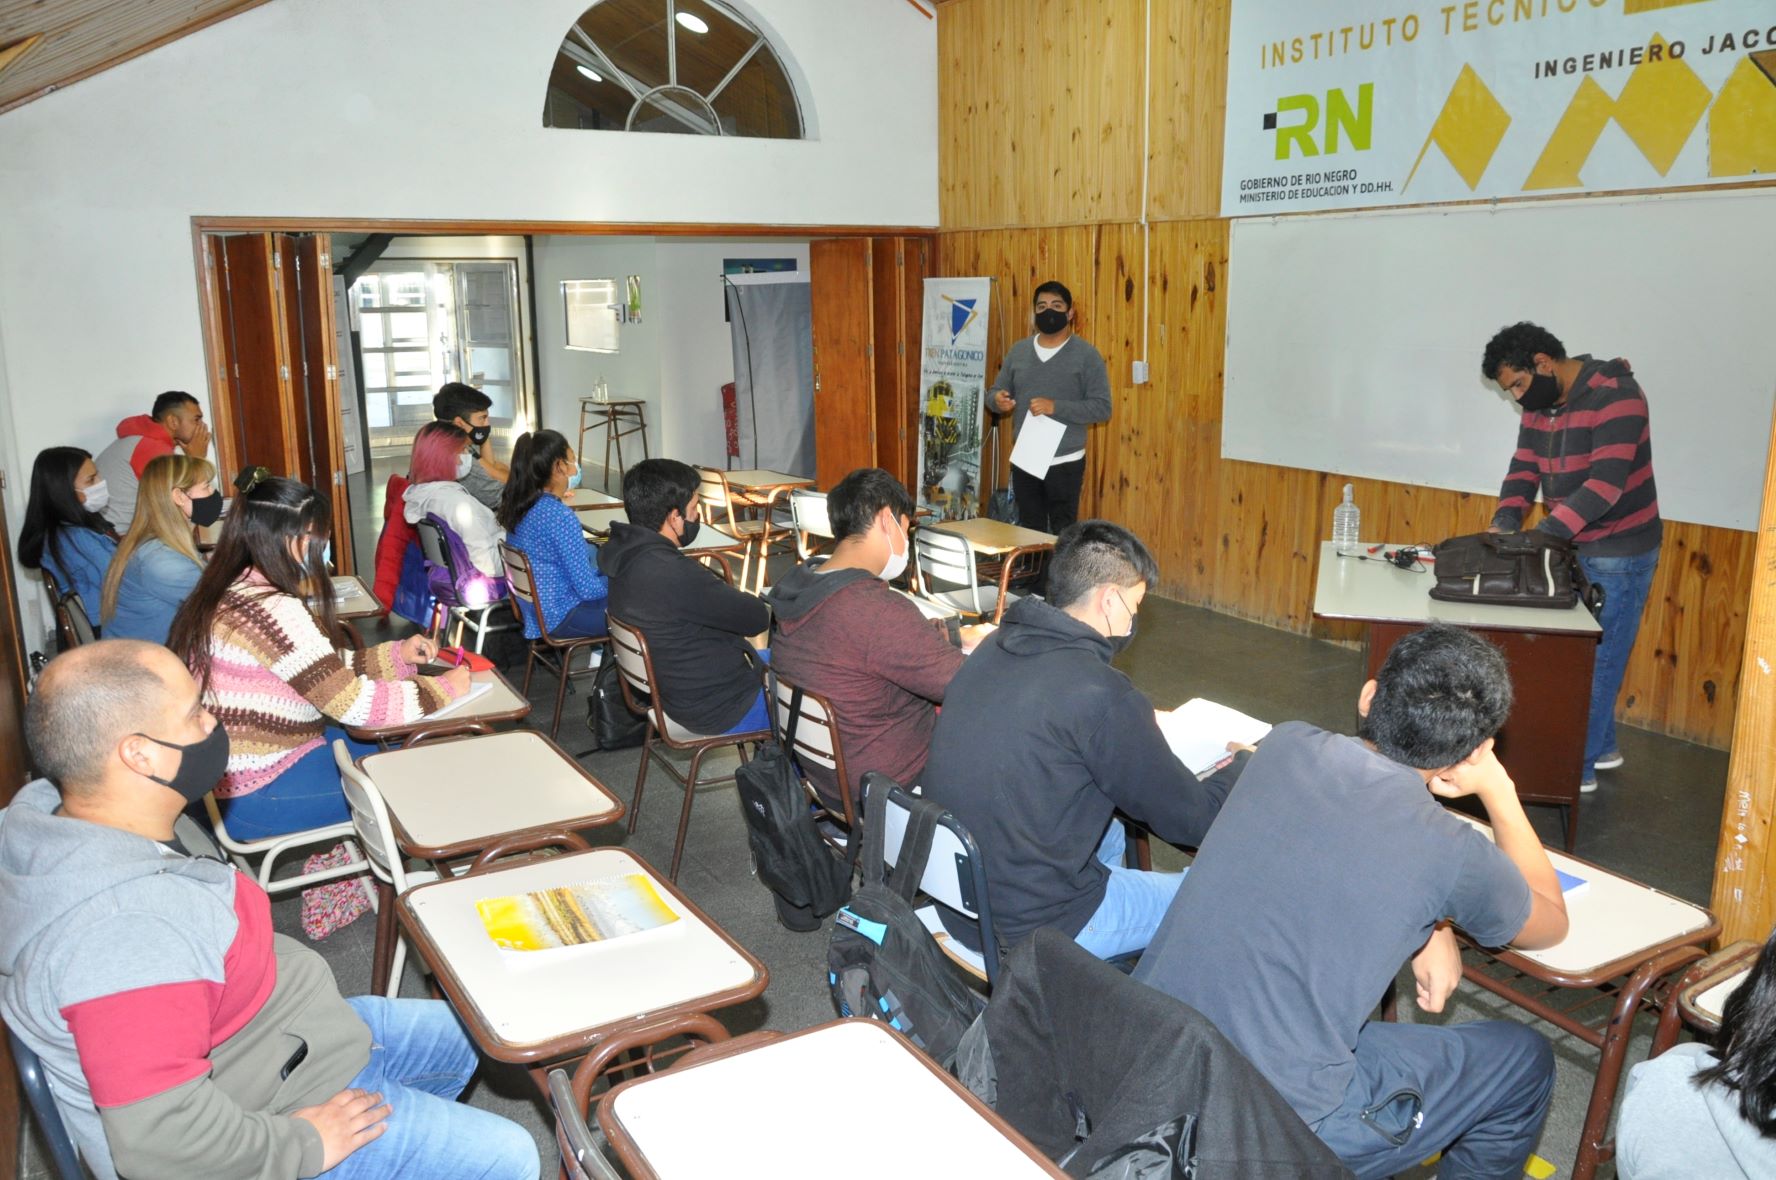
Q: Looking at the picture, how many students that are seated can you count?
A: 13